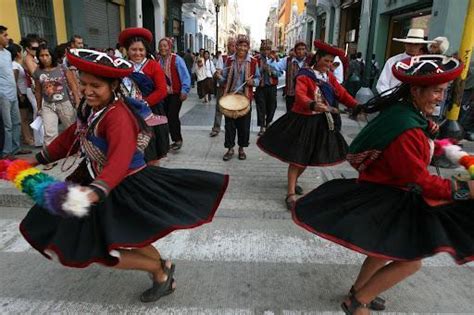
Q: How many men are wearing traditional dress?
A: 5